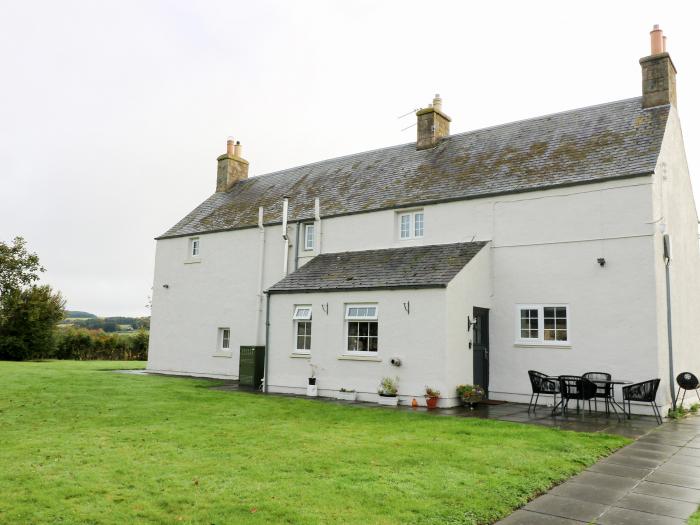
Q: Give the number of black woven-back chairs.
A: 4